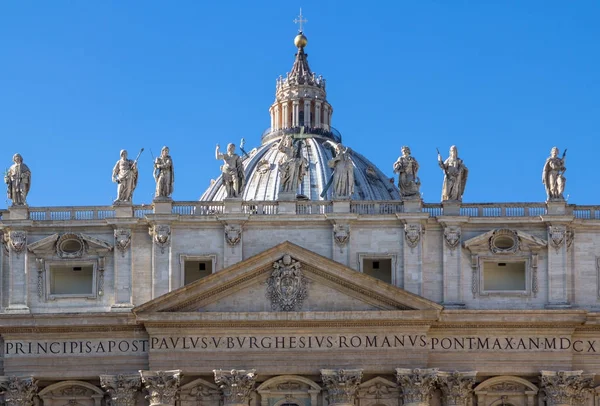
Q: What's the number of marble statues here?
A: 9